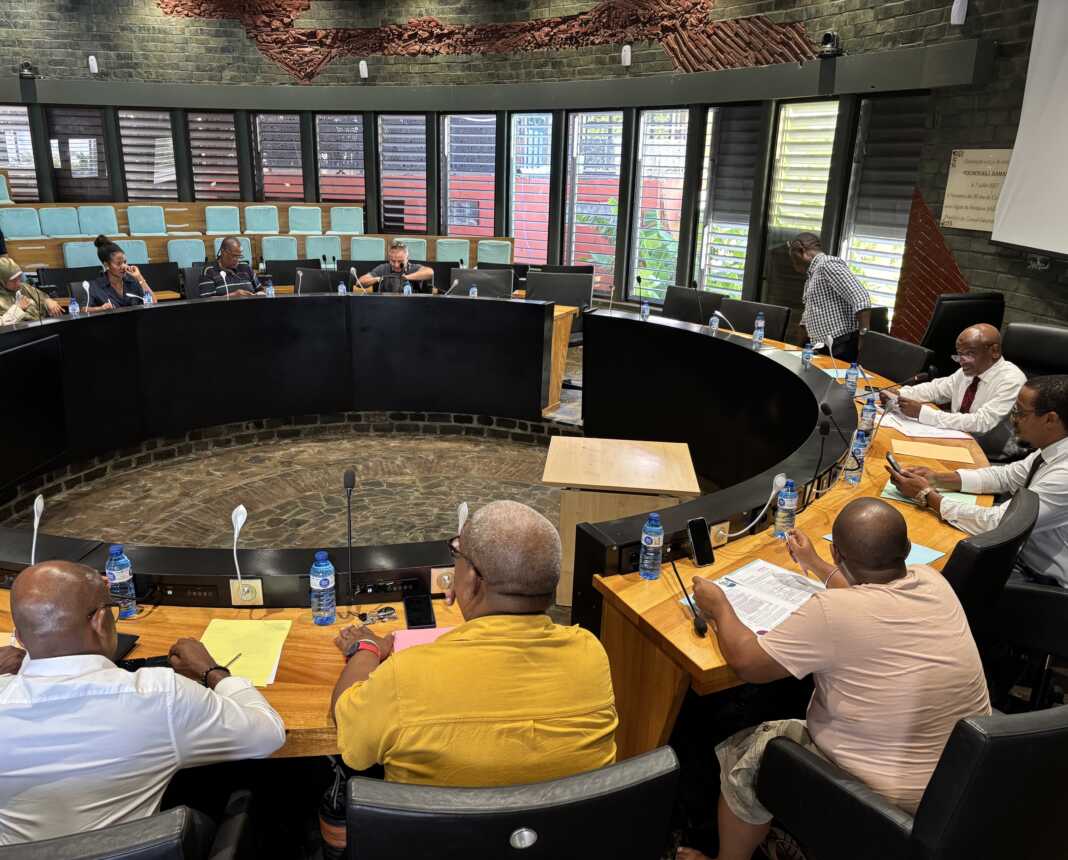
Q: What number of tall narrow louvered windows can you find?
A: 14